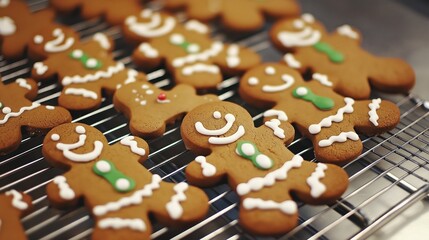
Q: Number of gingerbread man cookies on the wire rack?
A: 12